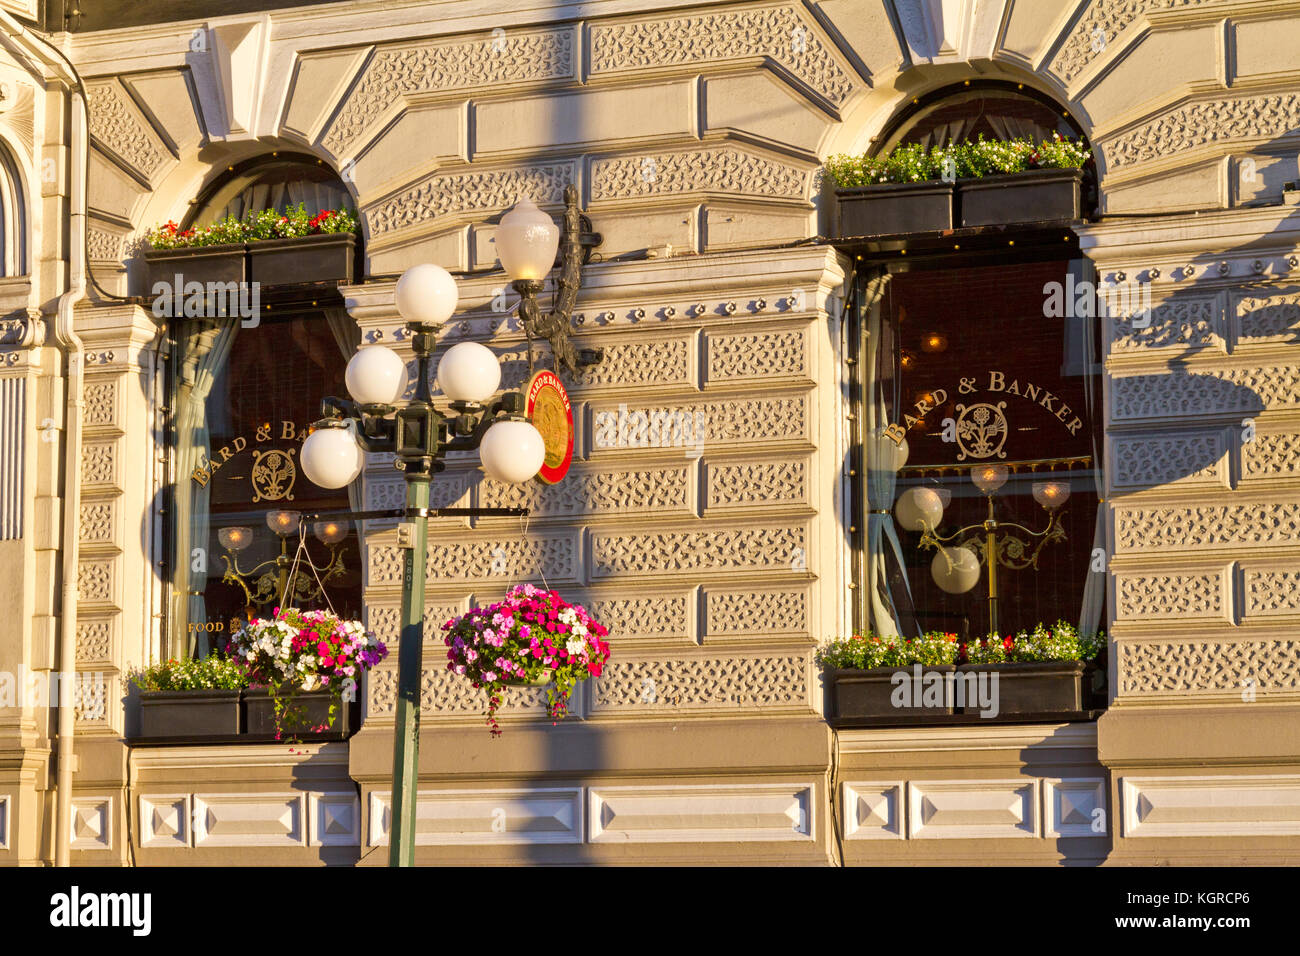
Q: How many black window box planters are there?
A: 8